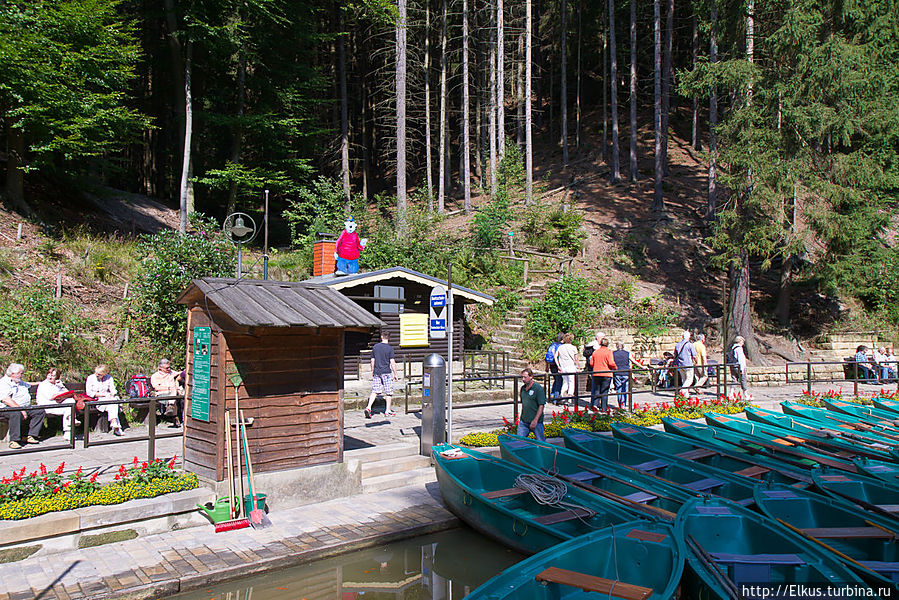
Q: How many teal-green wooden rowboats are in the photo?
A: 15